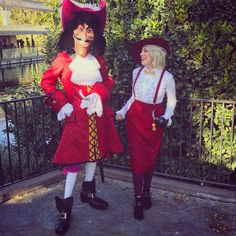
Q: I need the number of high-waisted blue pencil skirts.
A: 0